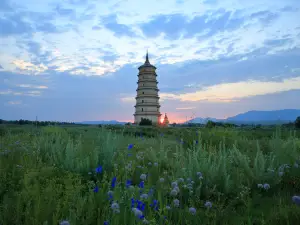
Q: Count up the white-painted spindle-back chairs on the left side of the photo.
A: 0